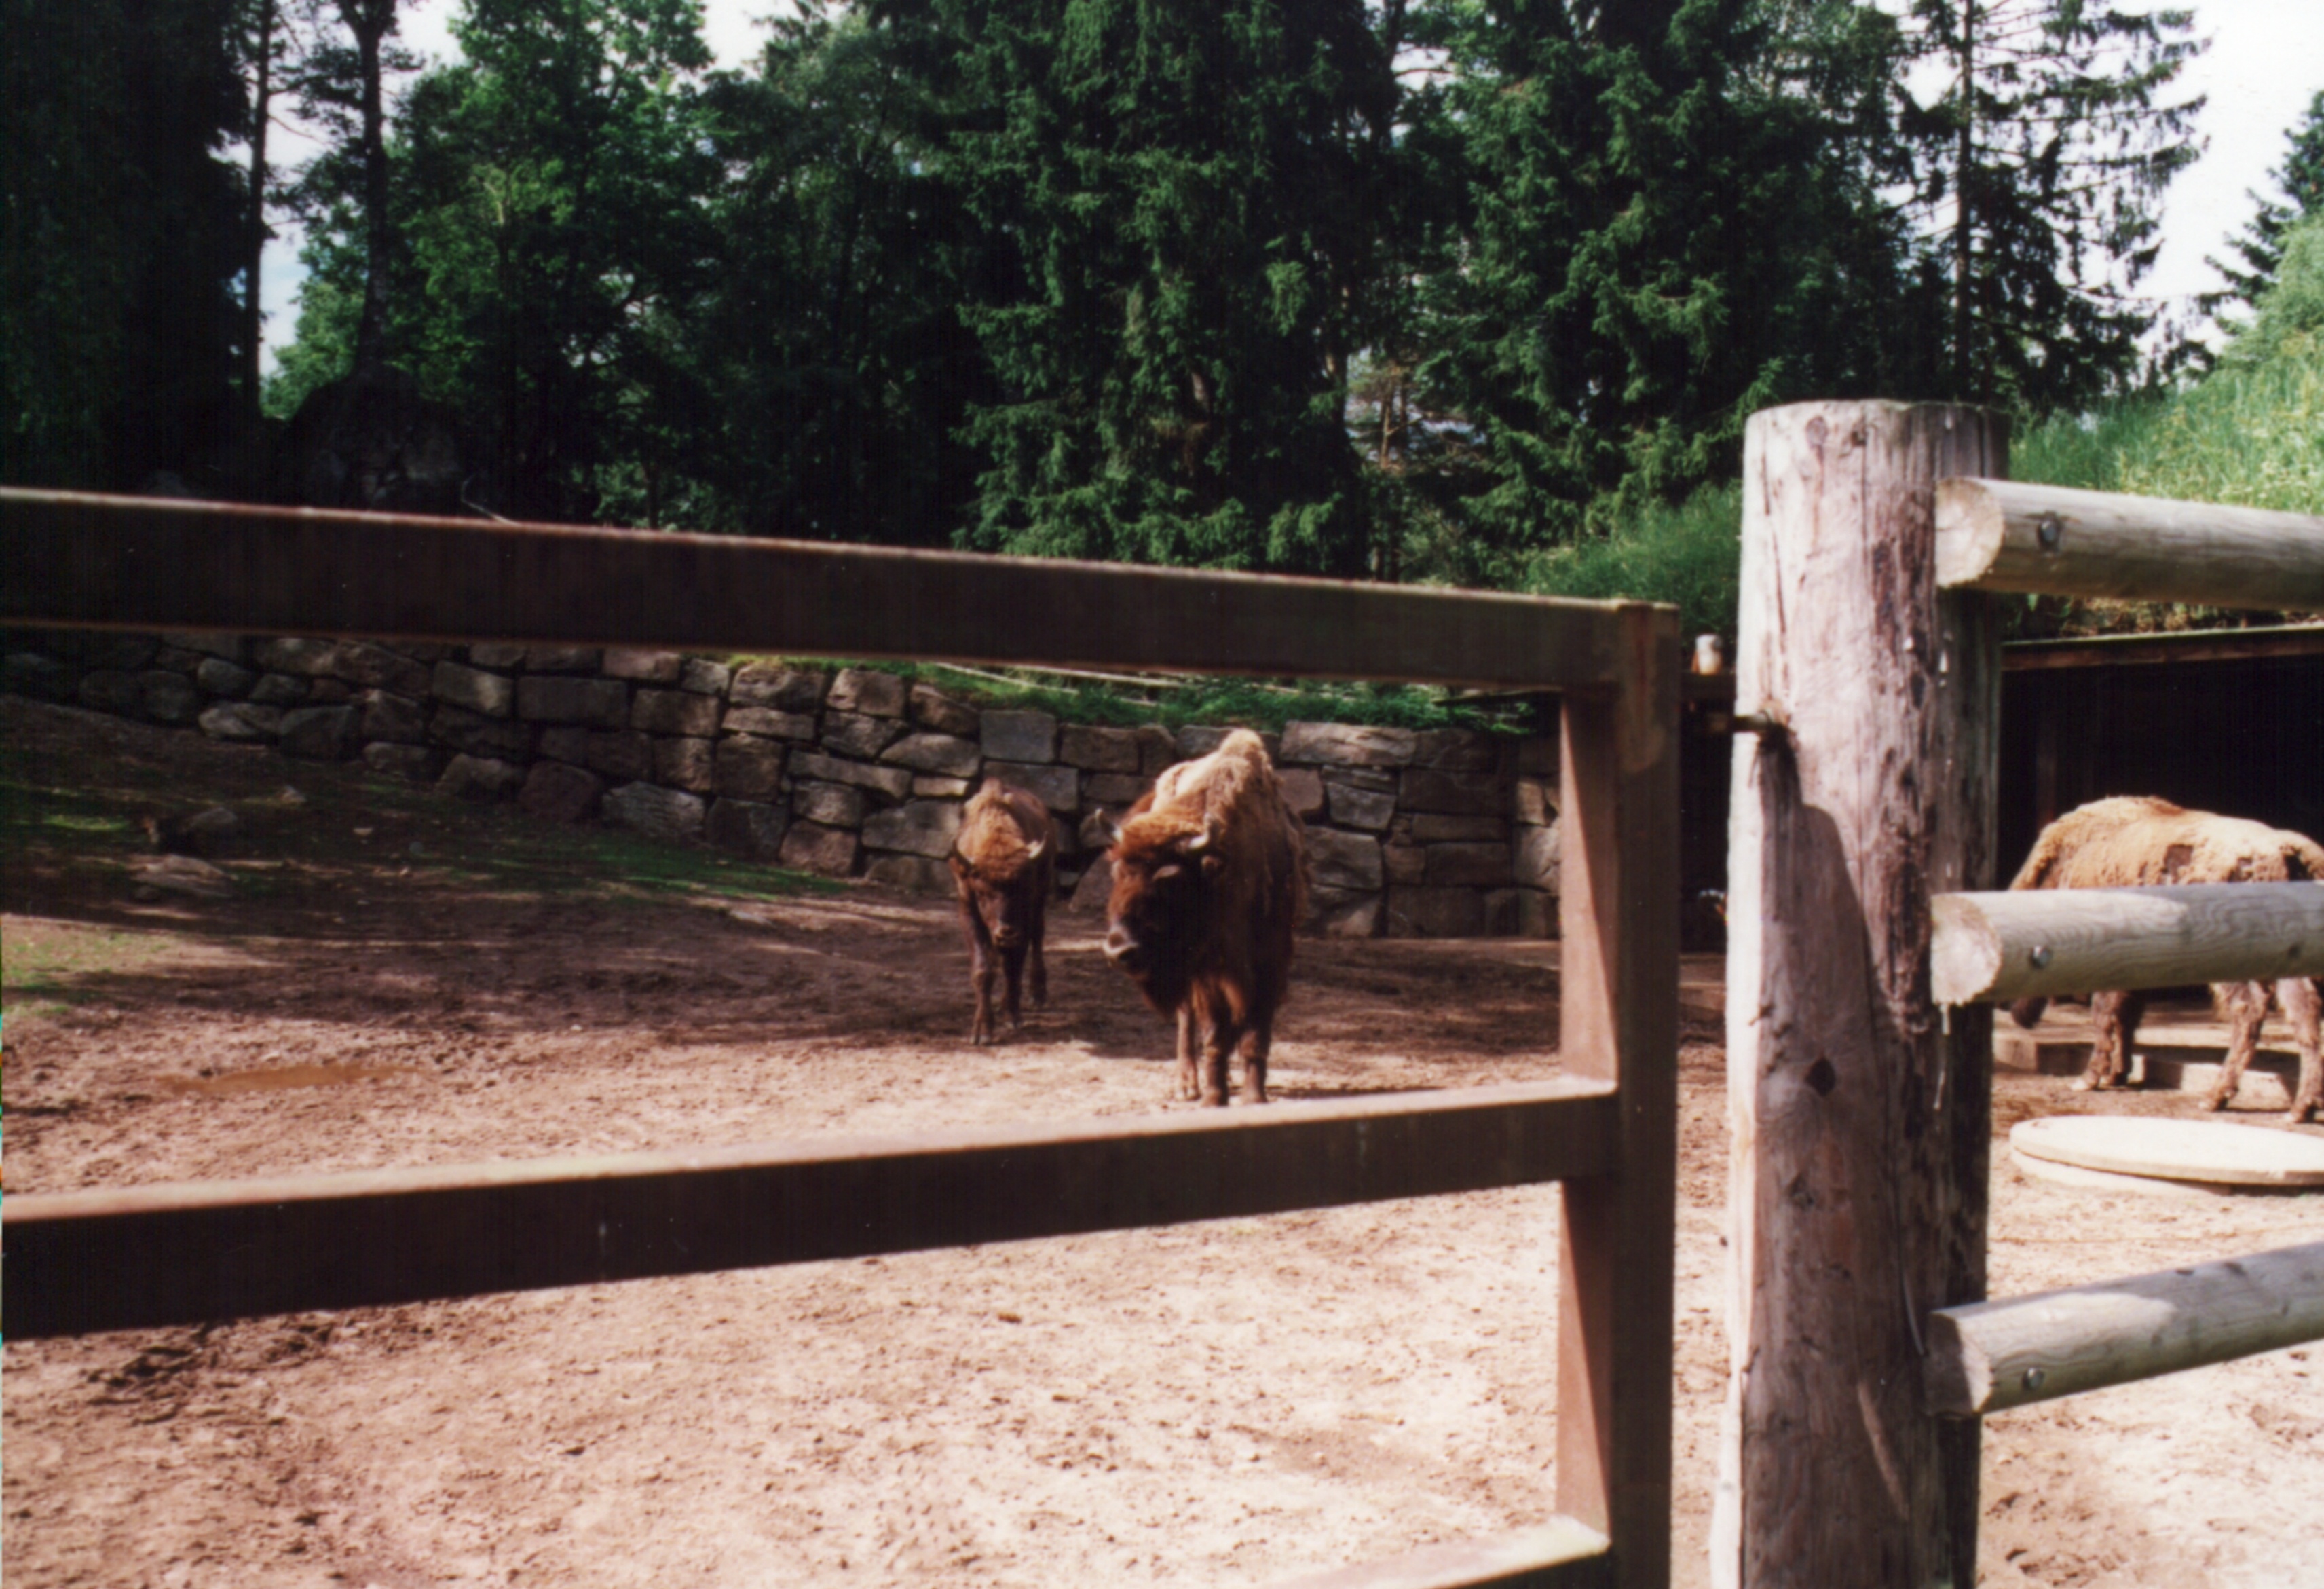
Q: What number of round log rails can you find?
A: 3